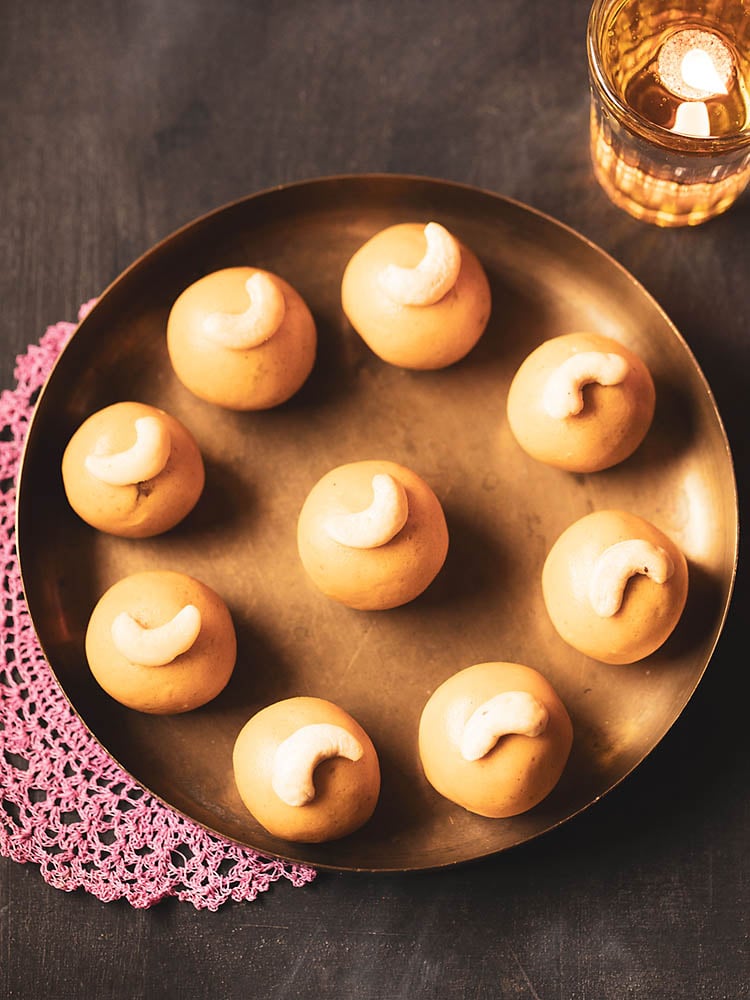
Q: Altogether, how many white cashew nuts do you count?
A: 9